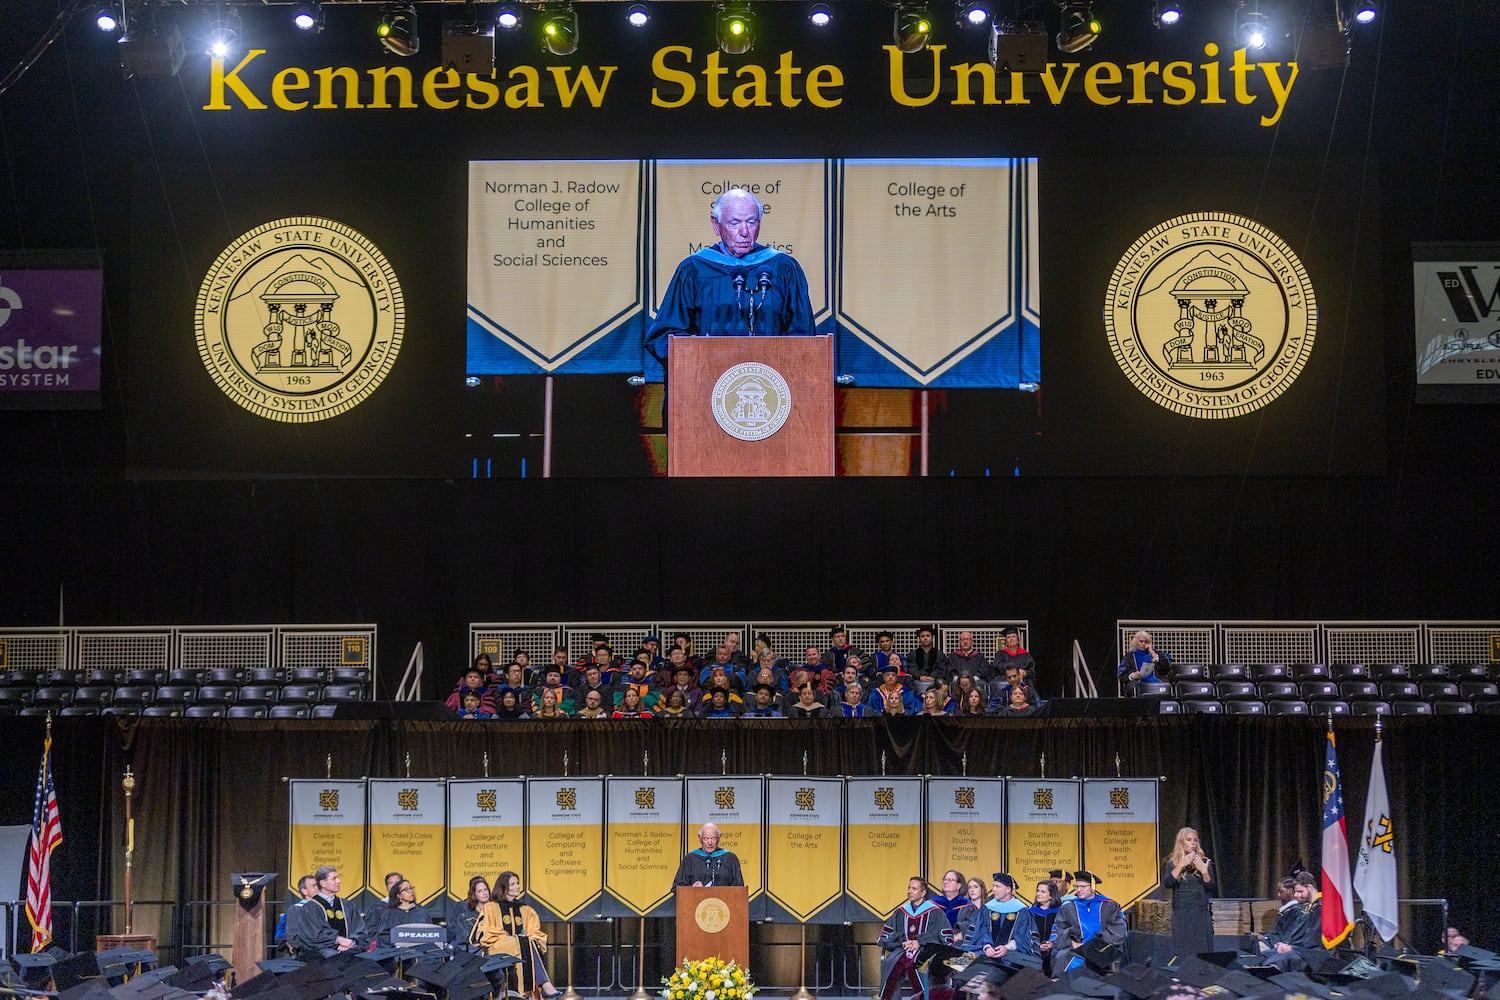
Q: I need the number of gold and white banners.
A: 11